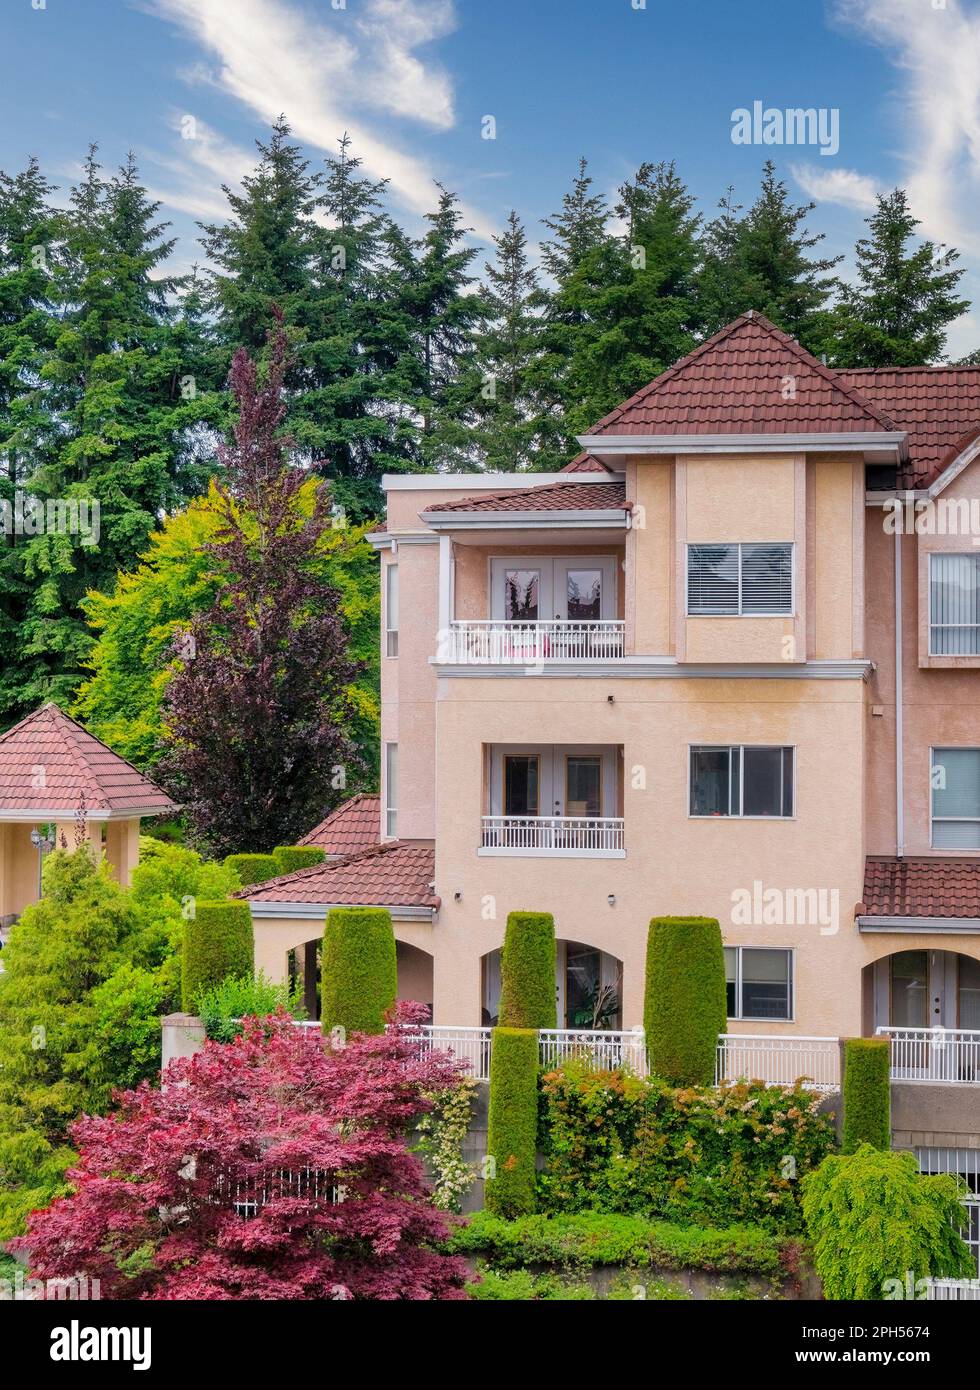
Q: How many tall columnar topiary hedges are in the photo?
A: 6